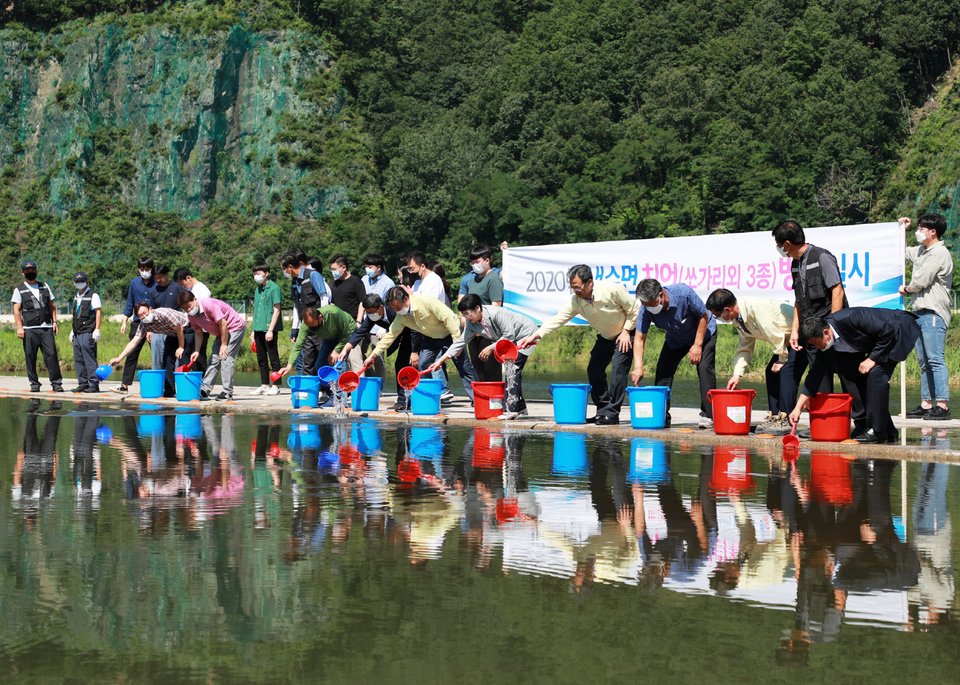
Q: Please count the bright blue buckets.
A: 7